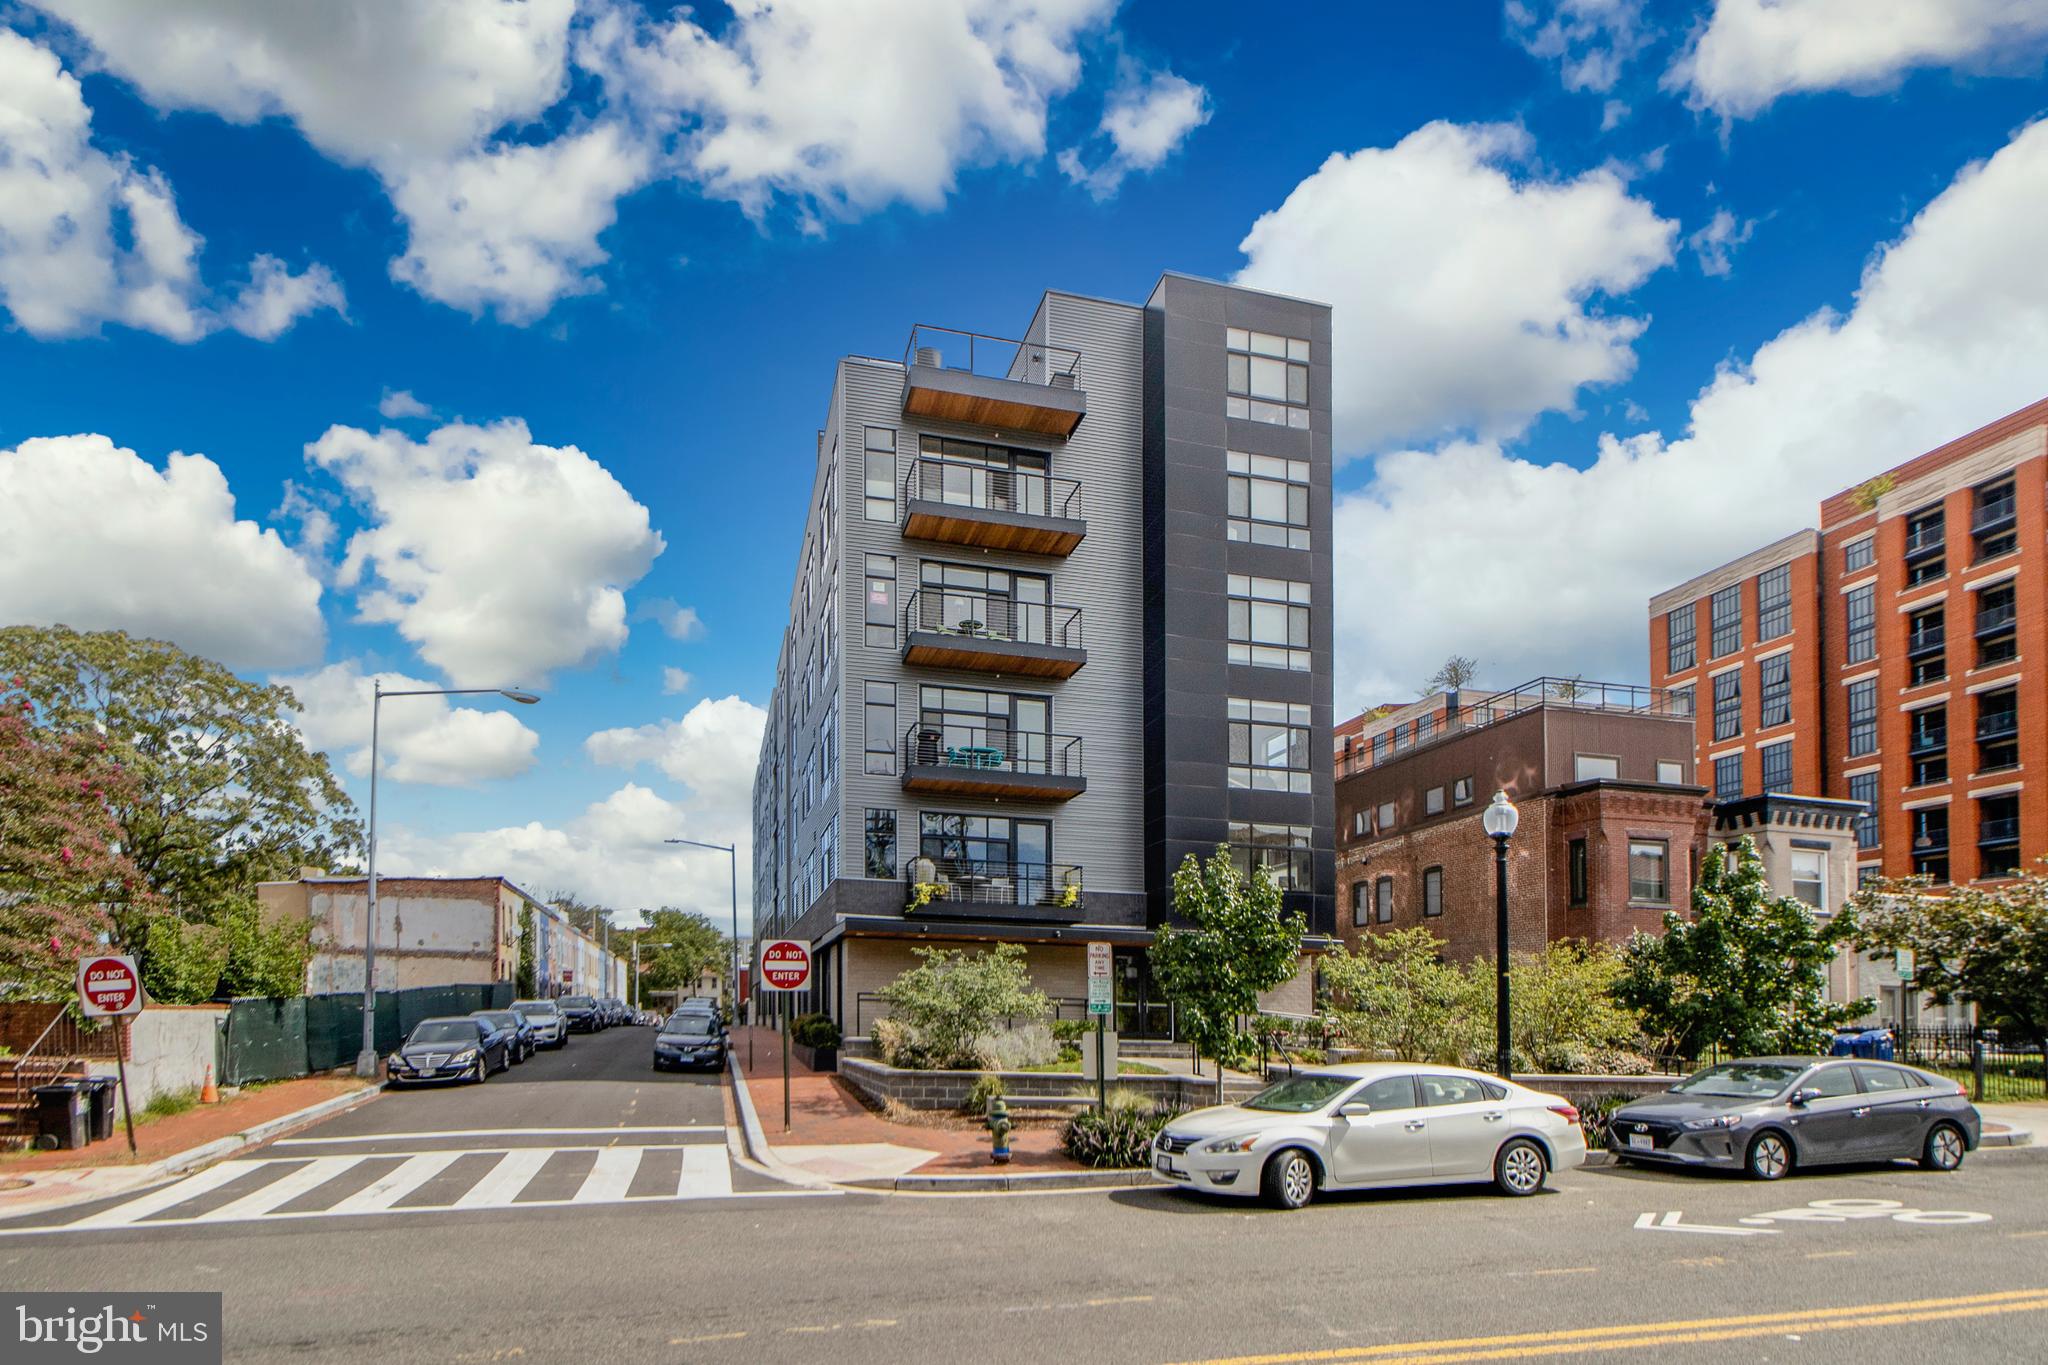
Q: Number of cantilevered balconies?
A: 5